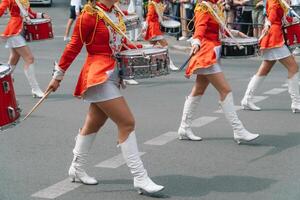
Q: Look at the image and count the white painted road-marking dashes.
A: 8